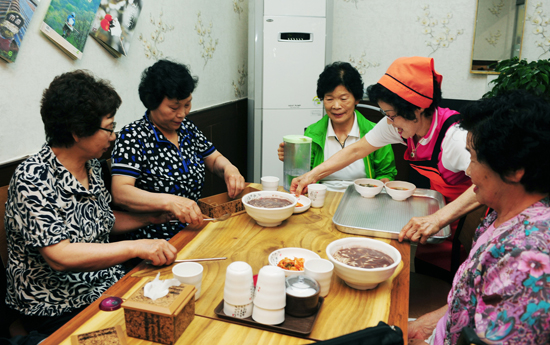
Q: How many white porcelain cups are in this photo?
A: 8